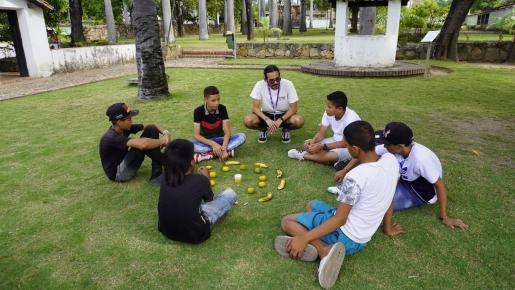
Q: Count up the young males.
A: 6